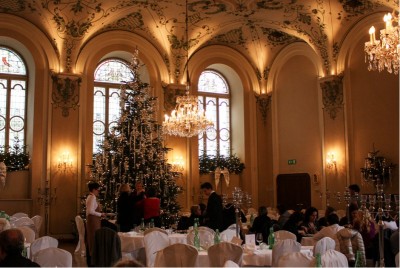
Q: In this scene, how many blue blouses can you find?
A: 0